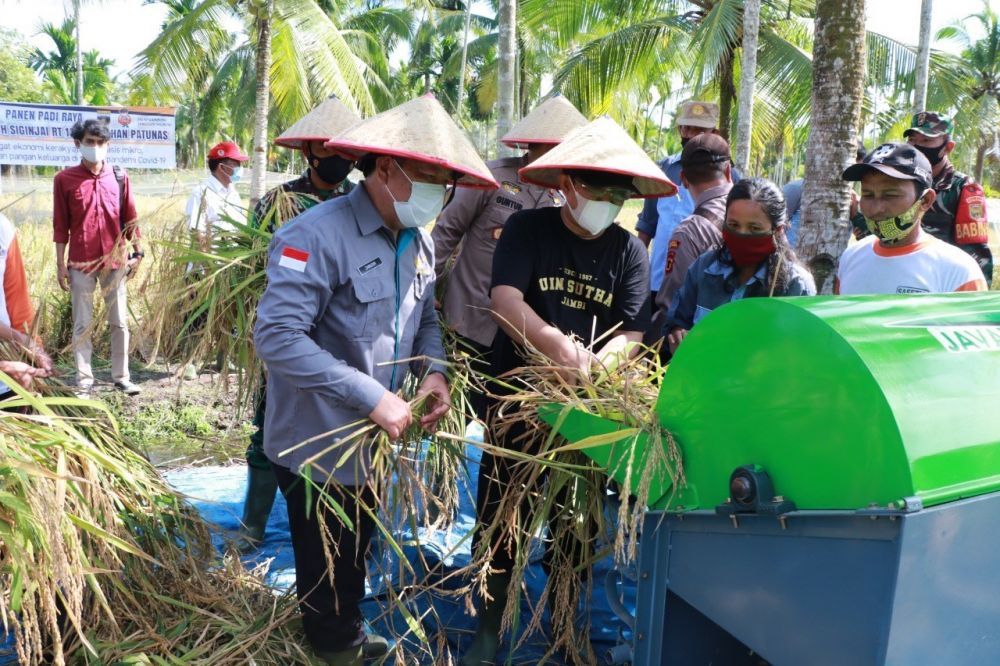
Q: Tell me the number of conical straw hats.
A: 4